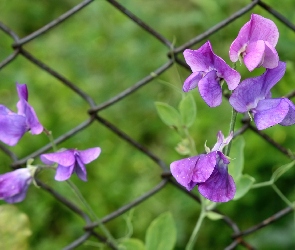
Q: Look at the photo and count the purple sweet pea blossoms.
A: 7